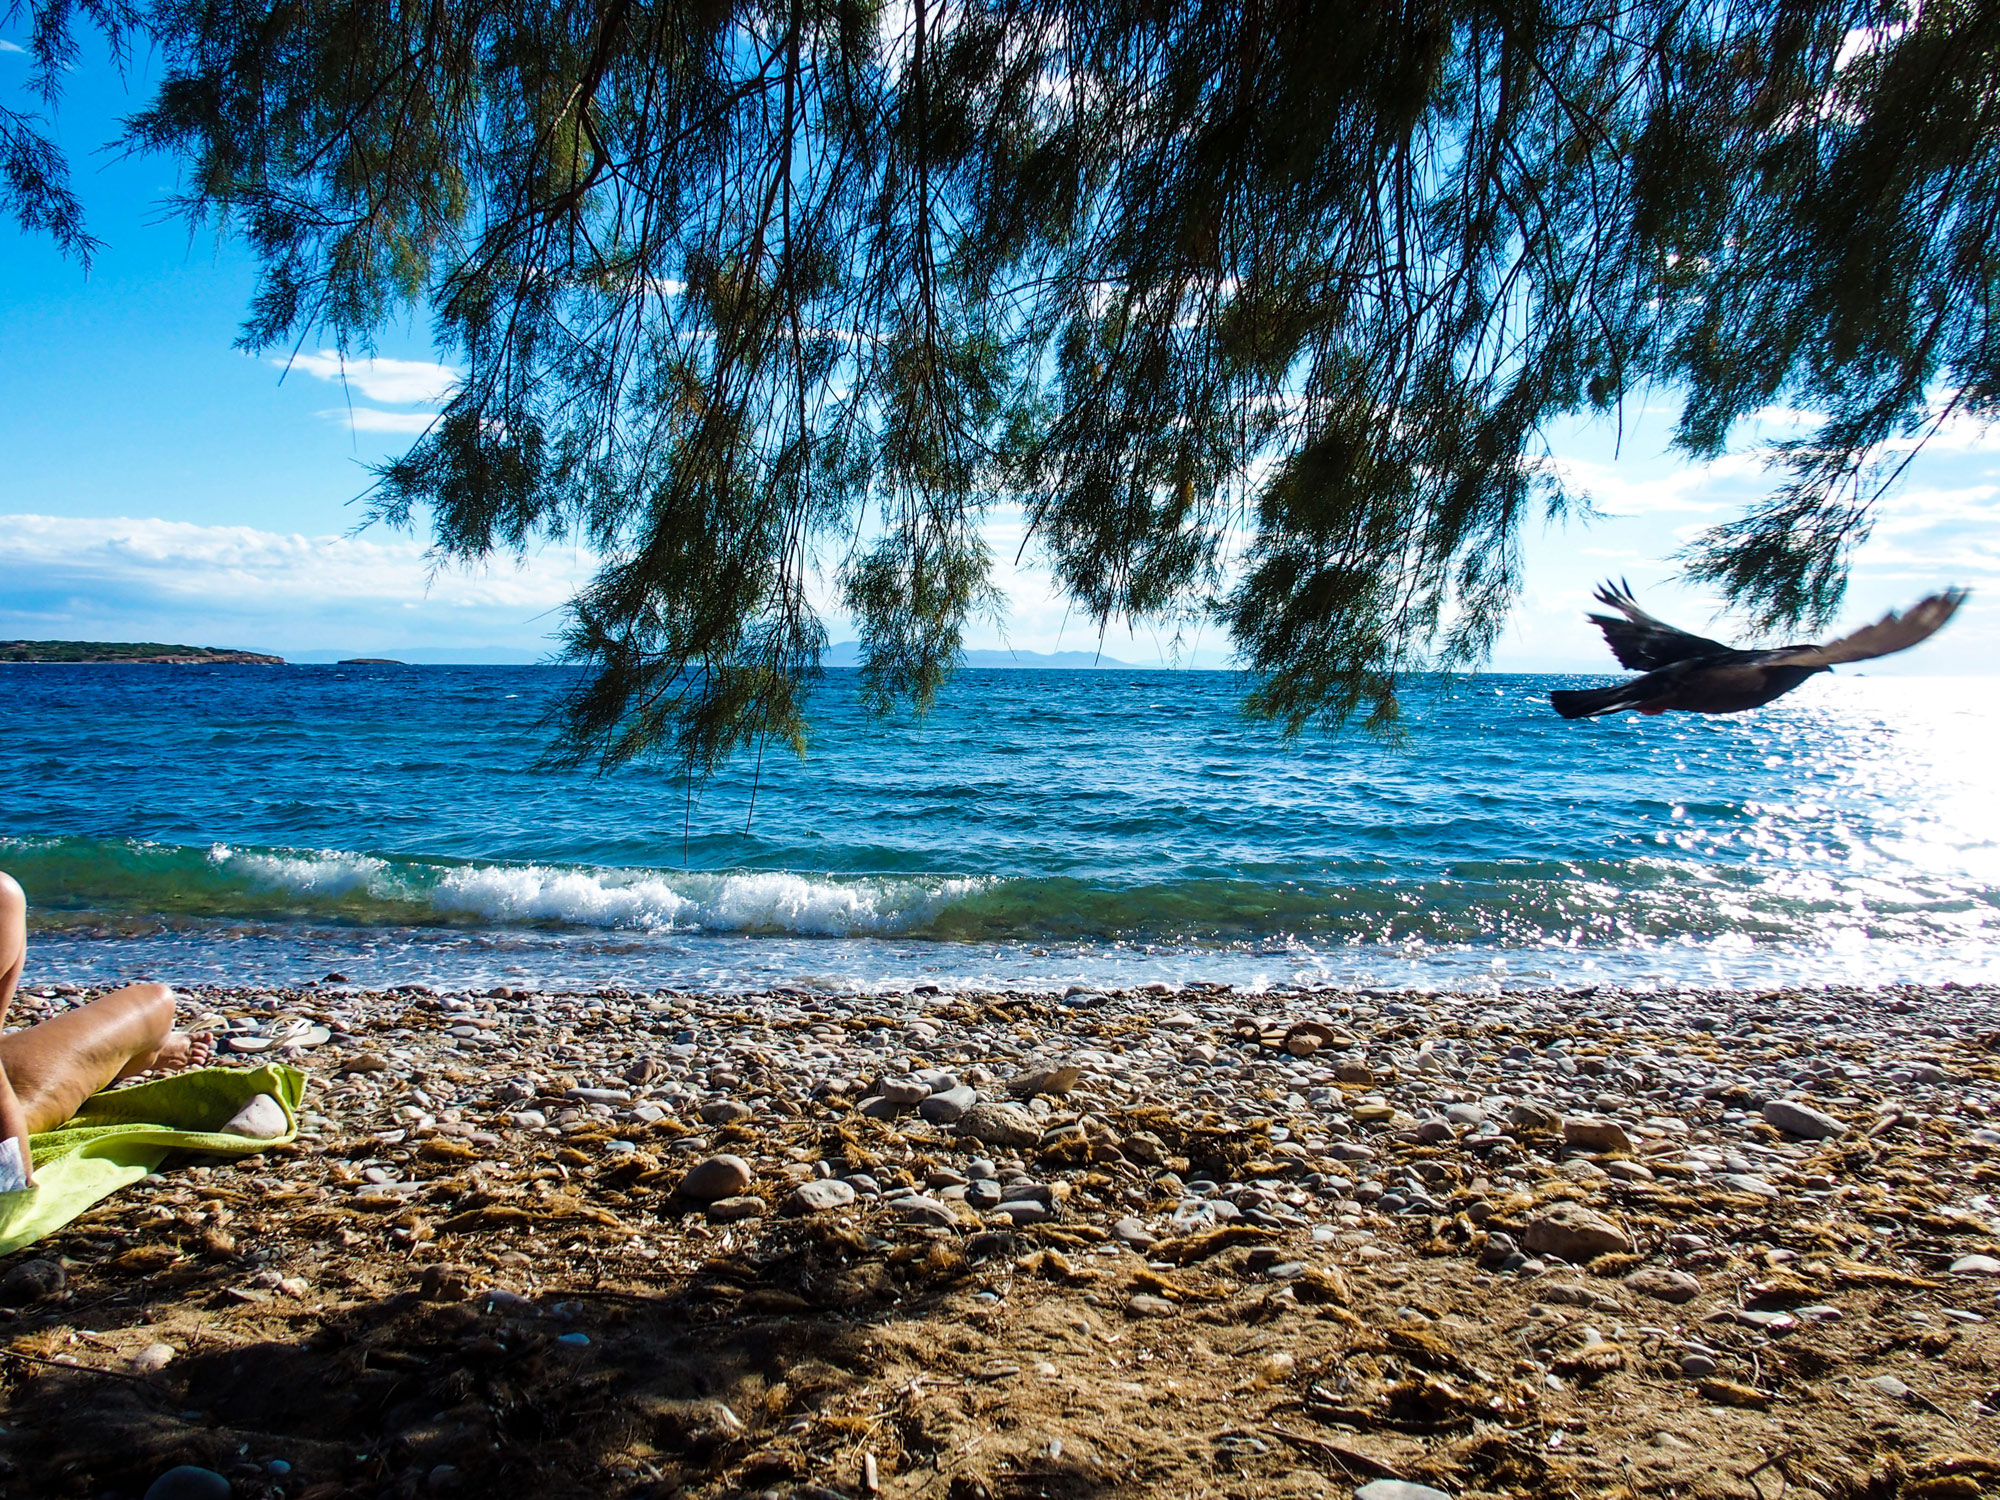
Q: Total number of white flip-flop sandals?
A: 2